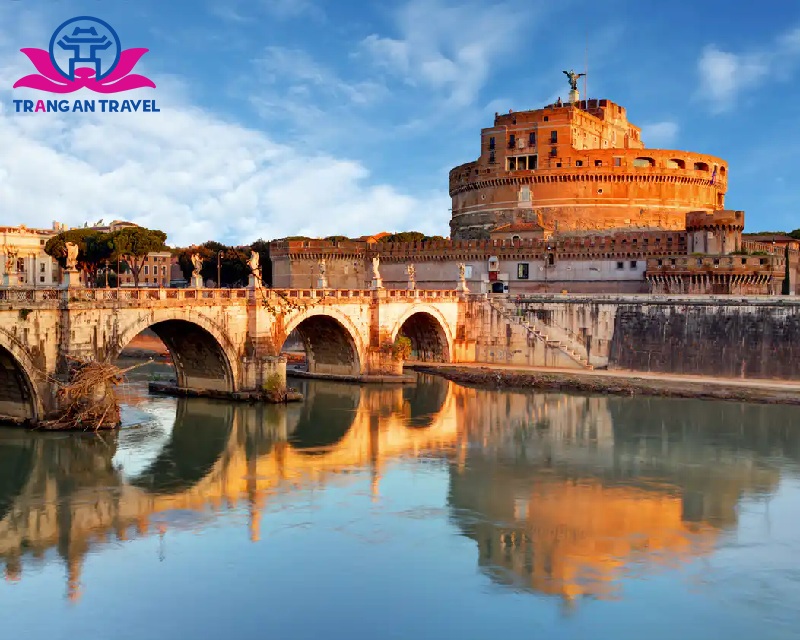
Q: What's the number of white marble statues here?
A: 8